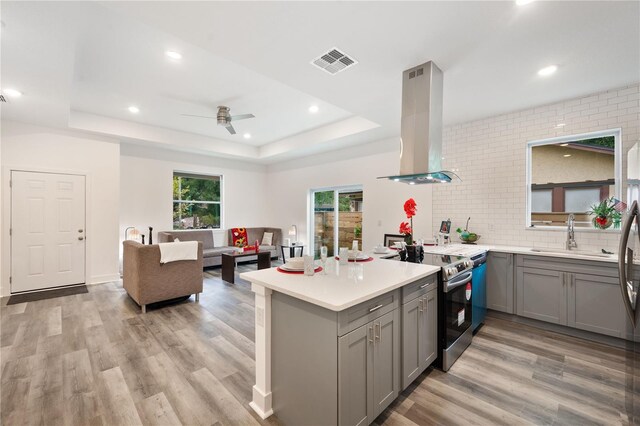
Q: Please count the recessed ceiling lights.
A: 7